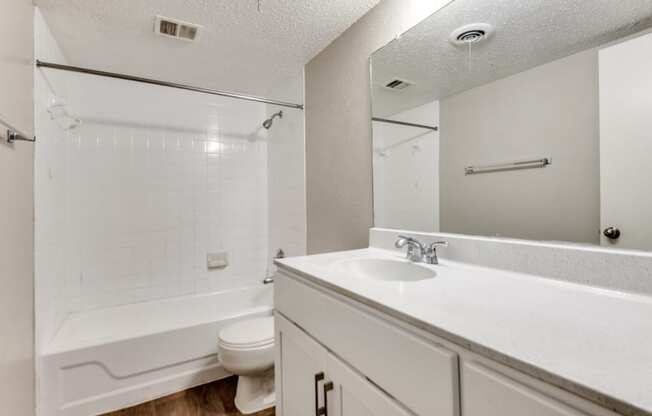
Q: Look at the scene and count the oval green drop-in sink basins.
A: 0